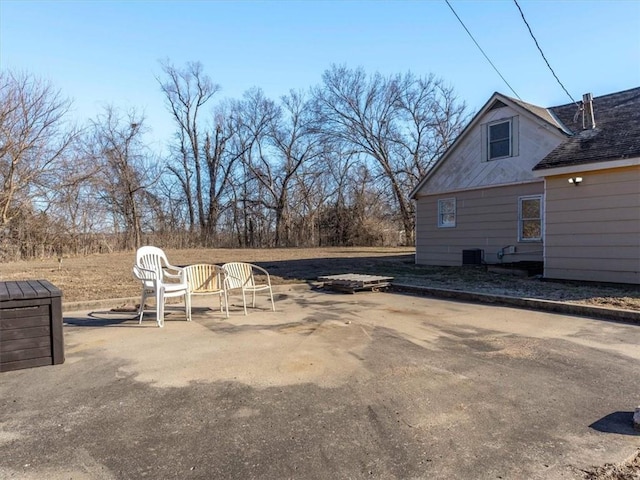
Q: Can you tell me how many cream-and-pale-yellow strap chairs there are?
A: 2